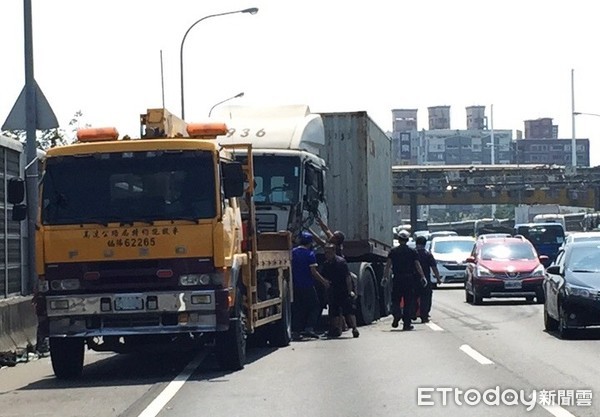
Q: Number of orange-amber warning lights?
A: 2